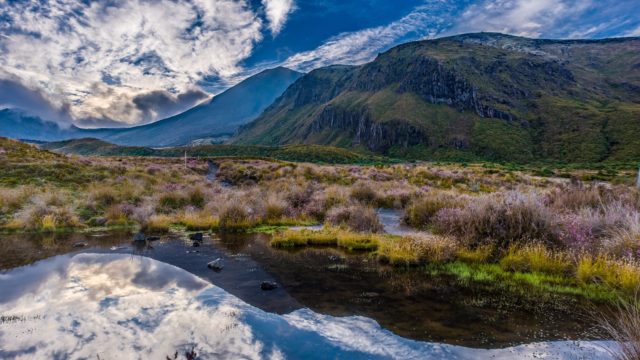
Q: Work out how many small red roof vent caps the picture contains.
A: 0